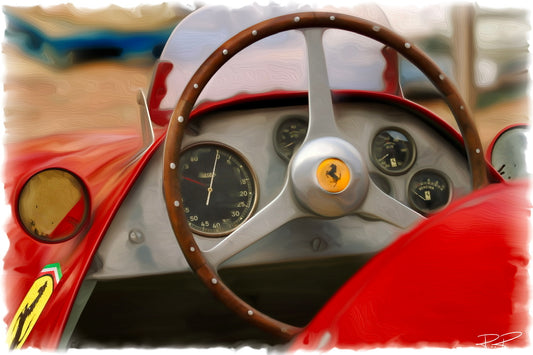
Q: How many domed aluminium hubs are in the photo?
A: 1